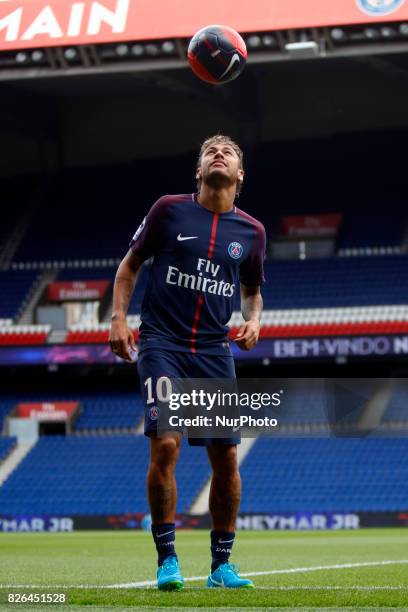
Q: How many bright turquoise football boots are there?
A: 2